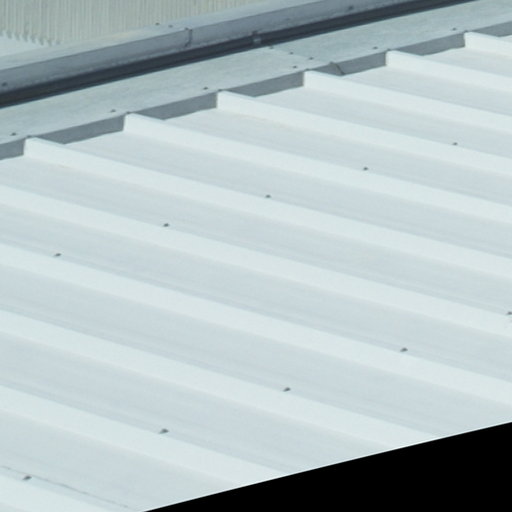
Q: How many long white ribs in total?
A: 11